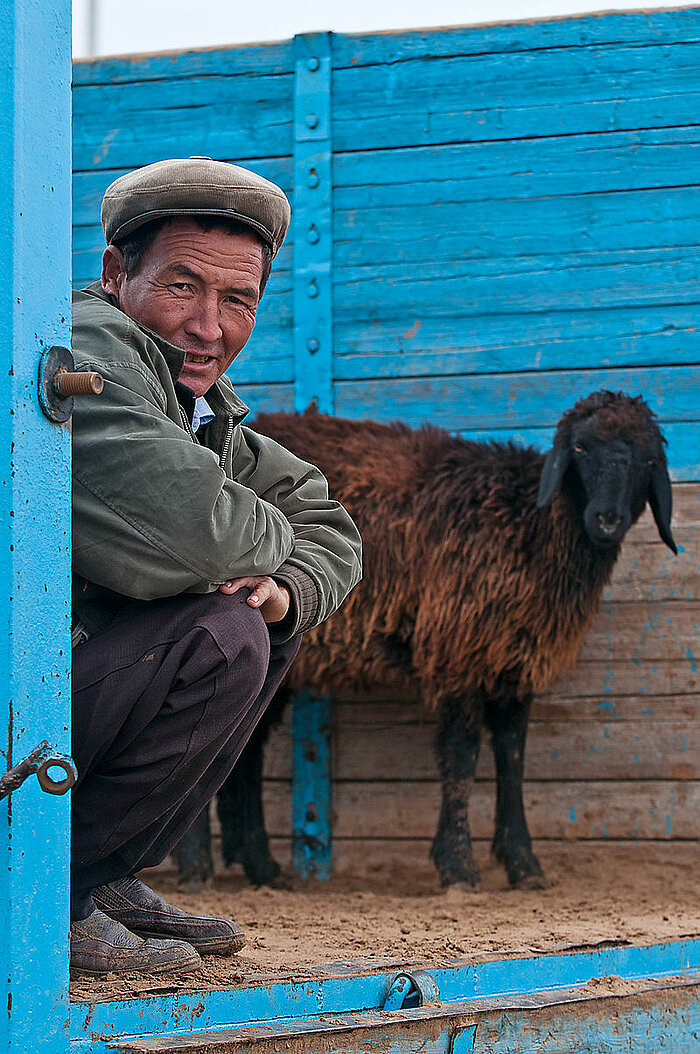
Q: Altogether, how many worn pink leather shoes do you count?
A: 0